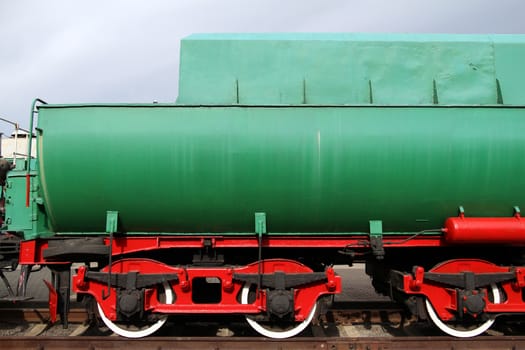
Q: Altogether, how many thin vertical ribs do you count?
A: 5